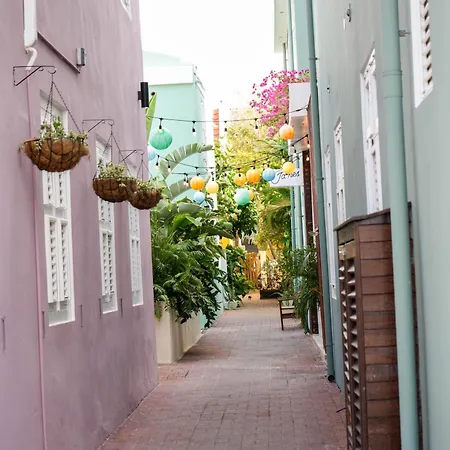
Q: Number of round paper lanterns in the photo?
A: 12